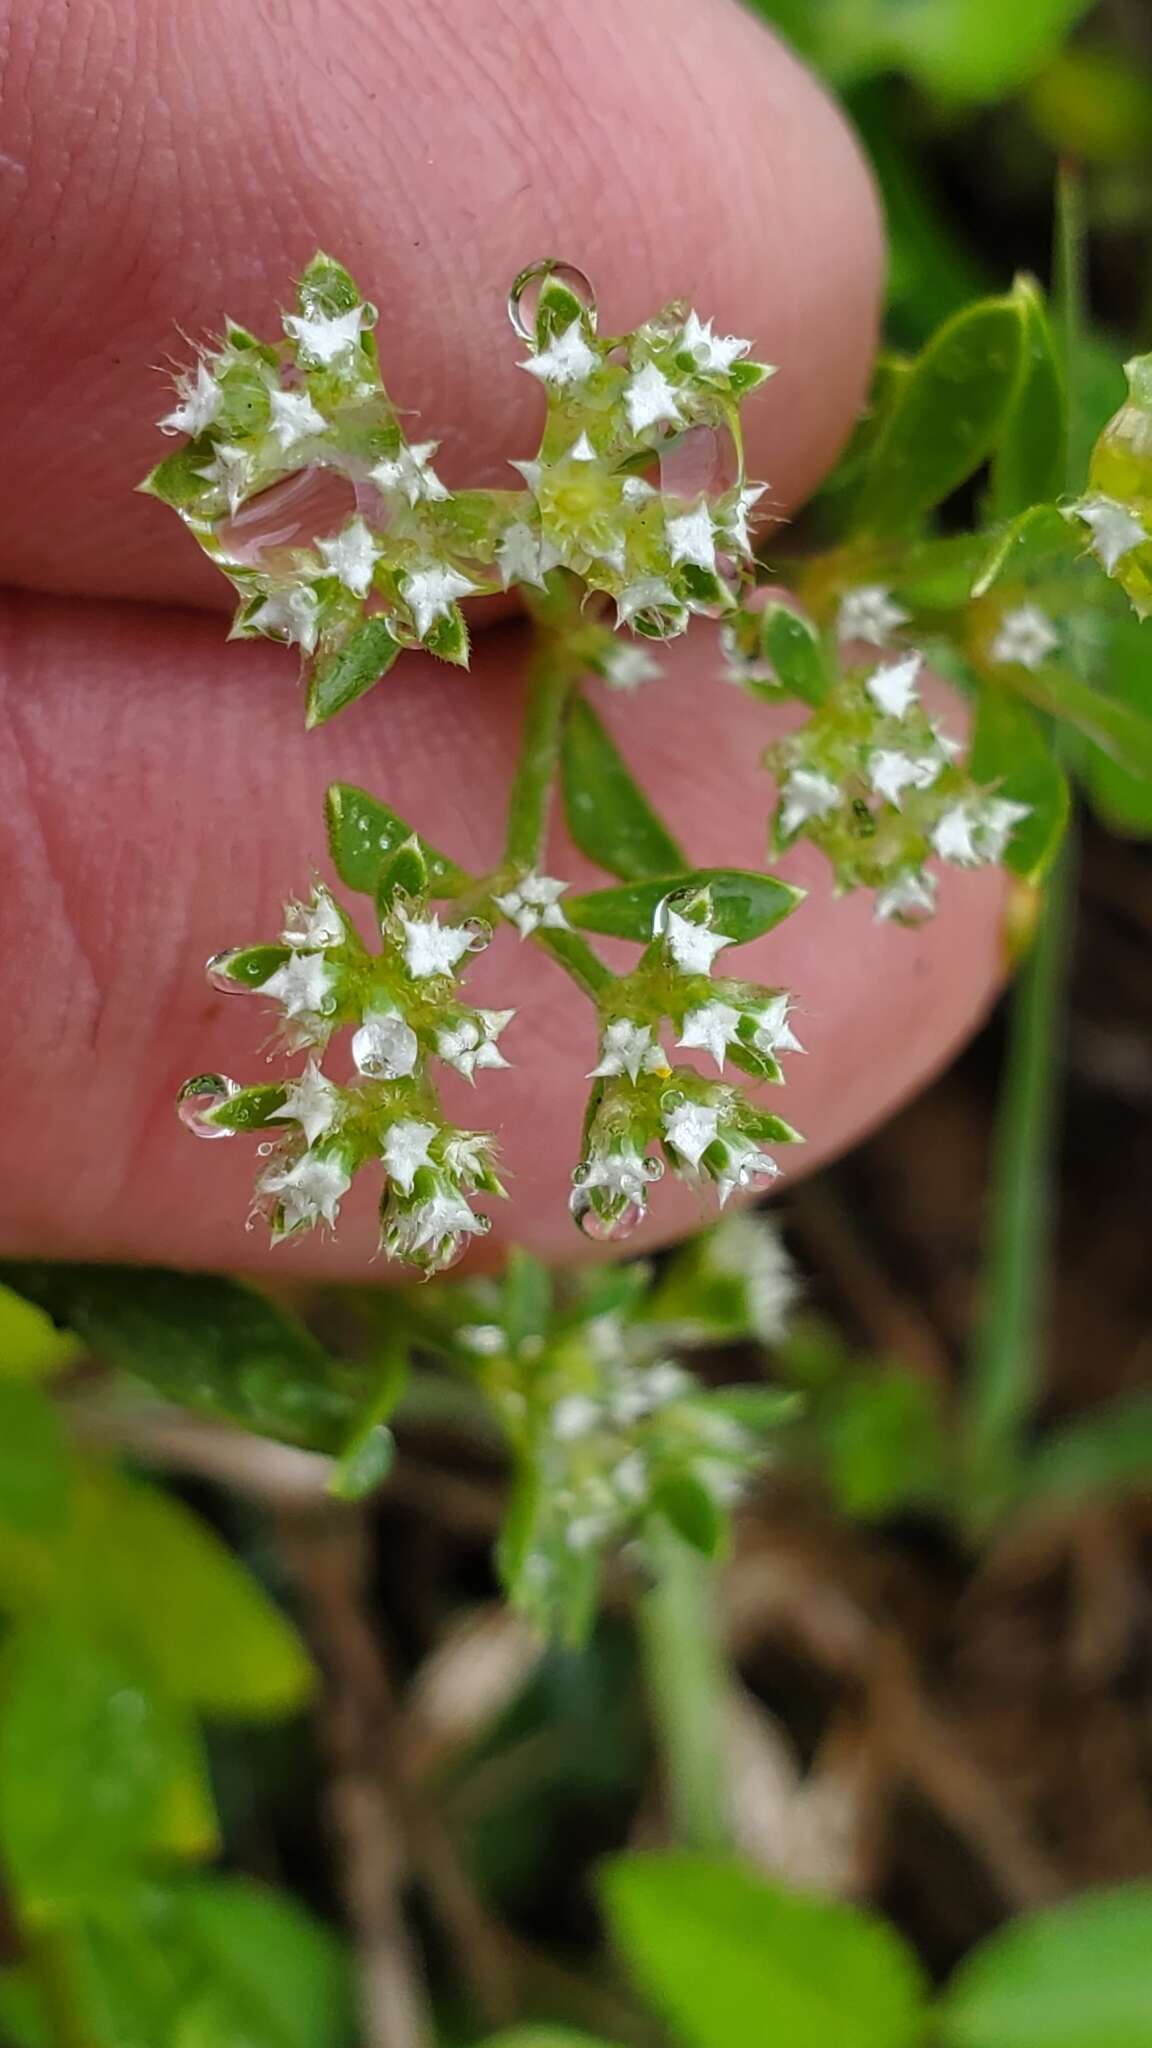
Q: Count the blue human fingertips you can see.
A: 0